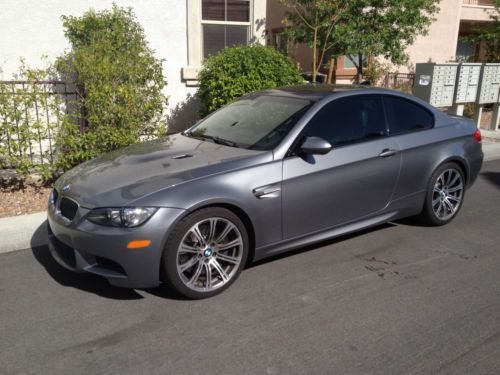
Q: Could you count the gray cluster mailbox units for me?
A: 3